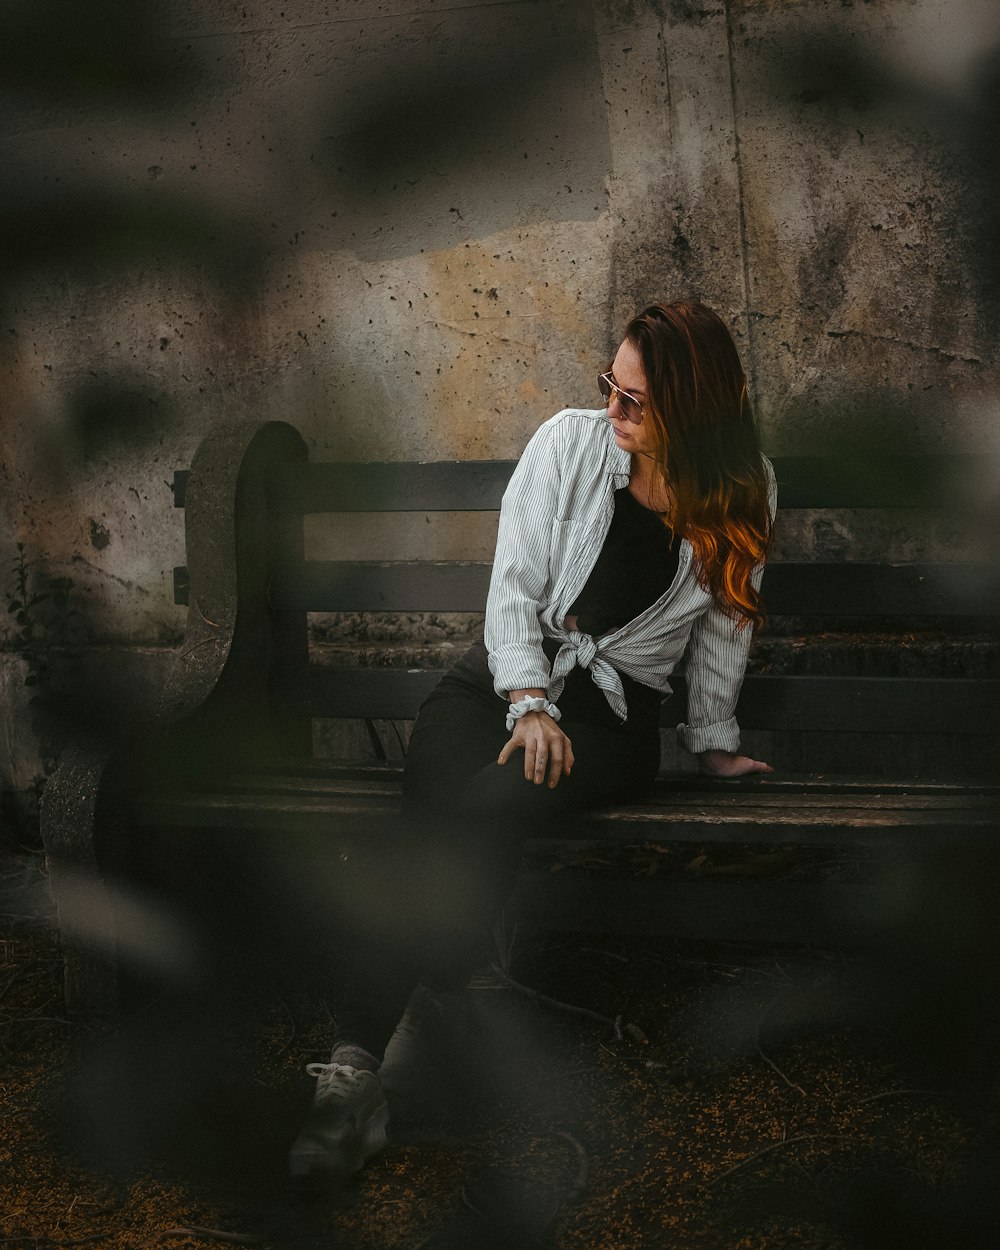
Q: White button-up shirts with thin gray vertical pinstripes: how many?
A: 1